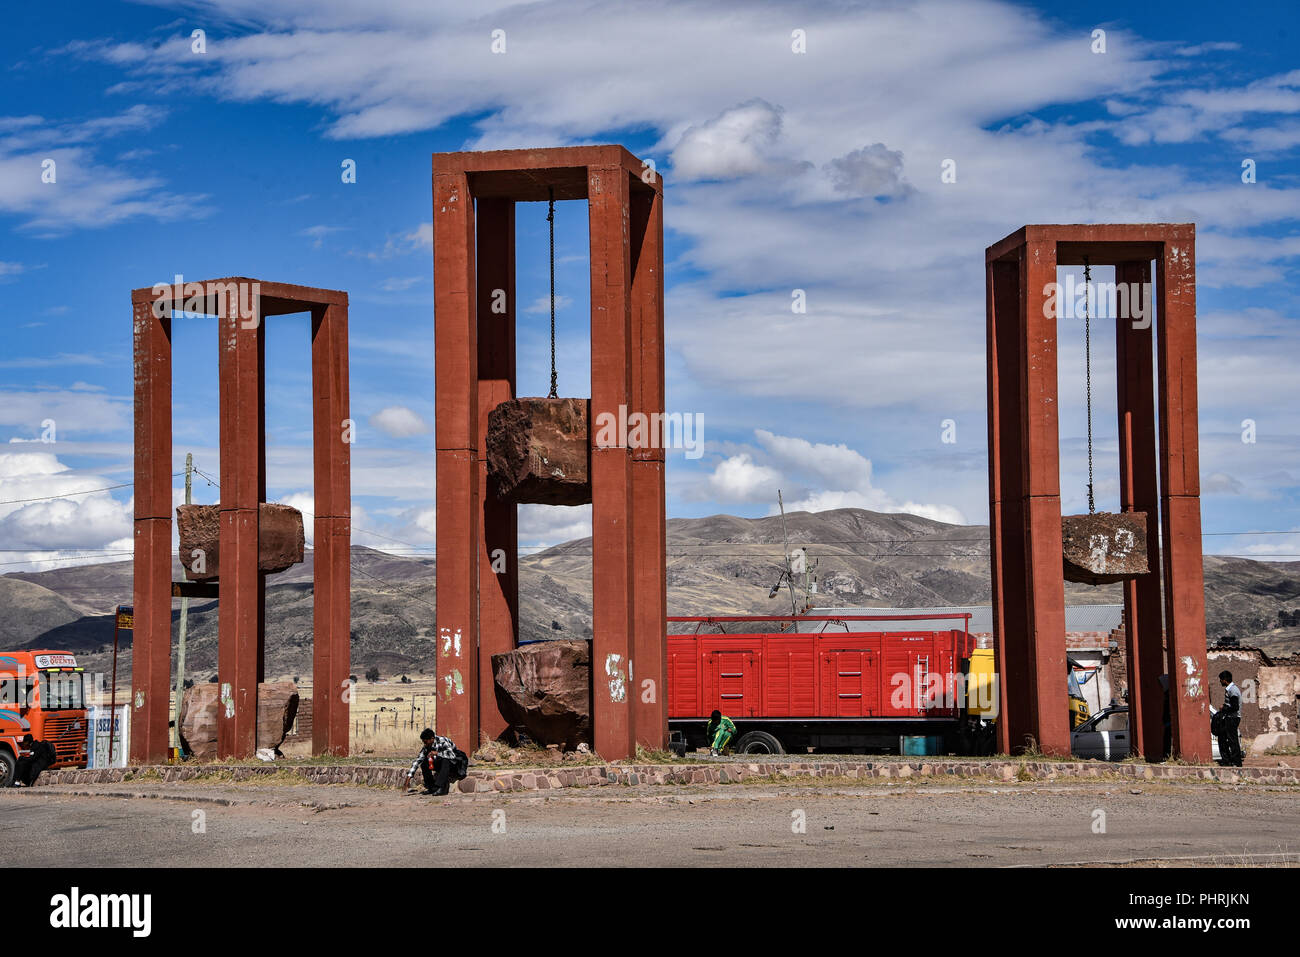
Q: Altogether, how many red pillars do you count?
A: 12